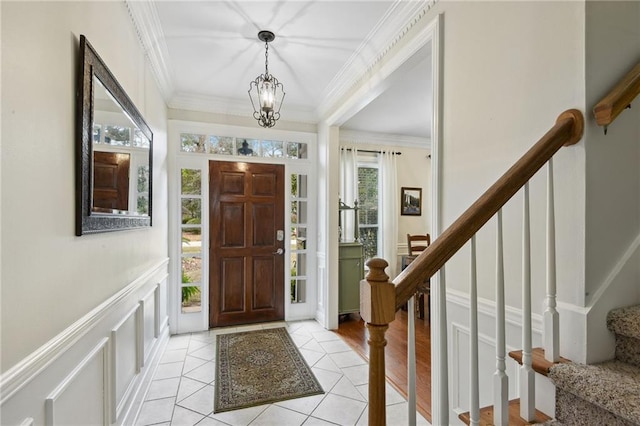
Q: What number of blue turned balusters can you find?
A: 0